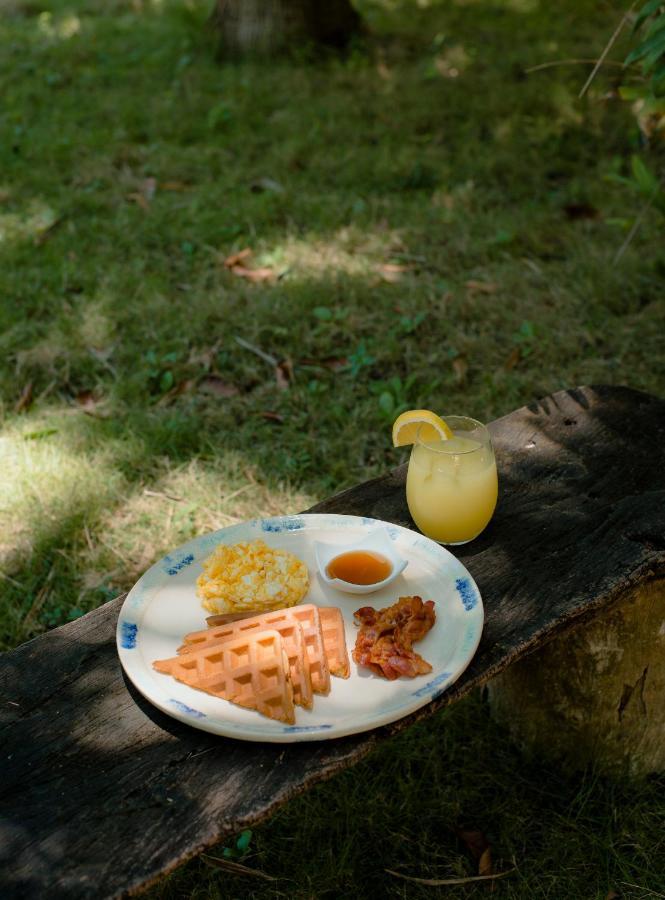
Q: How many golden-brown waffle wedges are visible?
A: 4